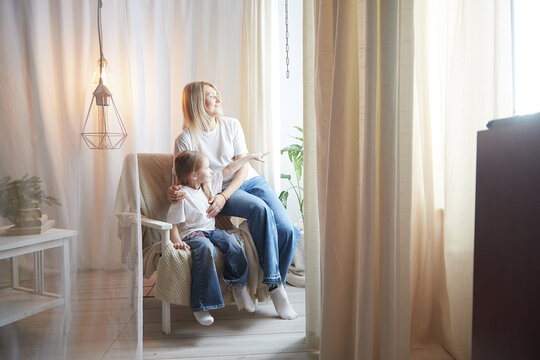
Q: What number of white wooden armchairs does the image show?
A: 1